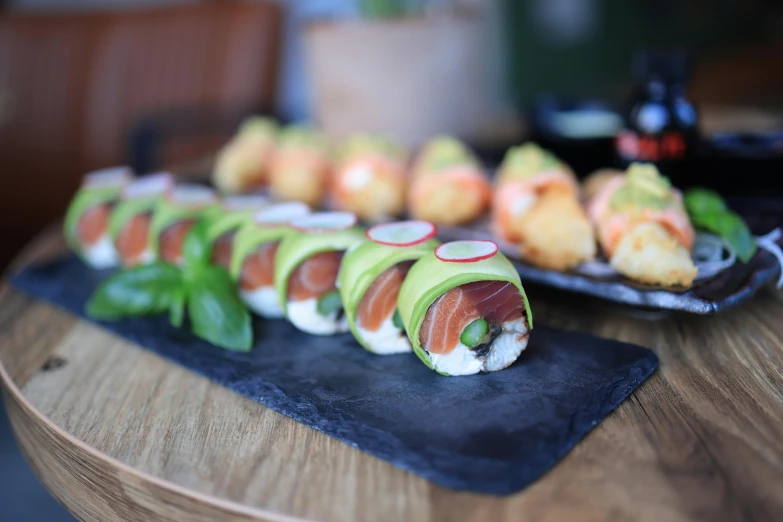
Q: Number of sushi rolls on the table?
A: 14